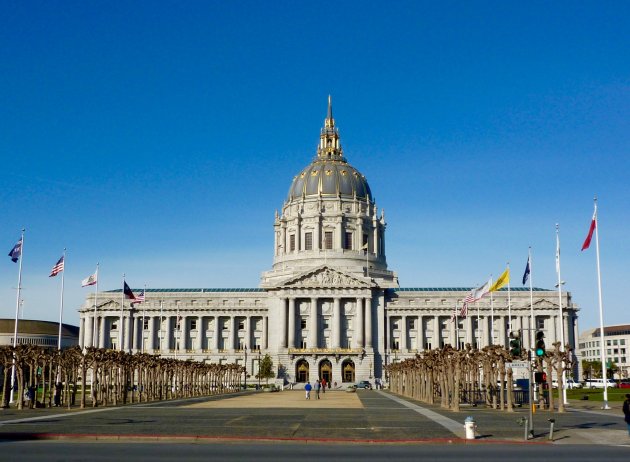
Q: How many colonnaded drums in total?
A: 1